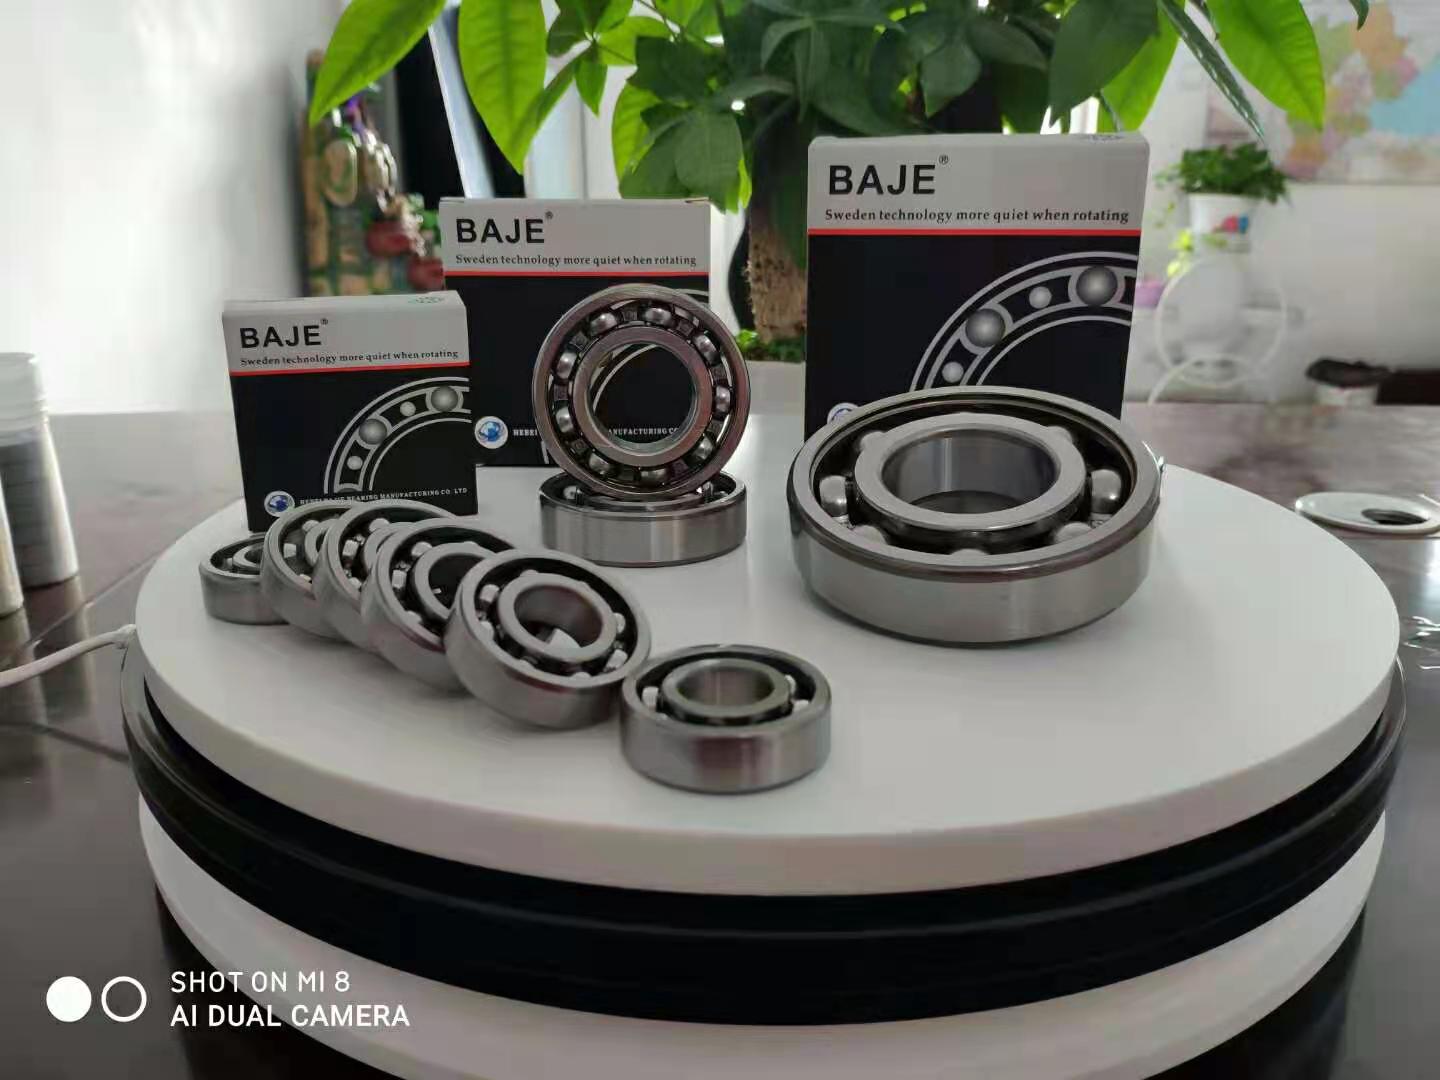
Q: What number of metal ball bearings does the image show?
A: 9